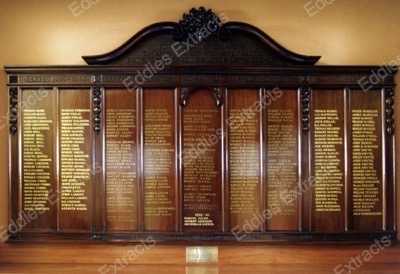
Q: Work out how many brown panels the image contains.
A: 9